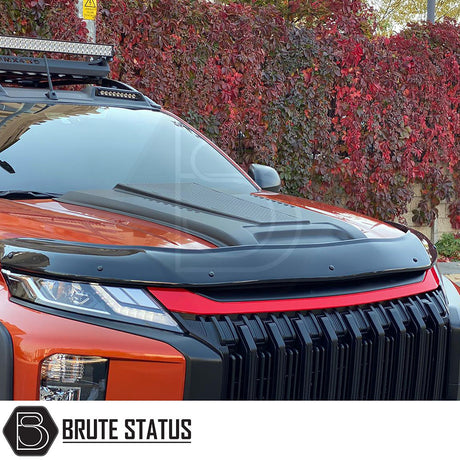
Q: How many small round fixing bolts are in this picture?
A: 5